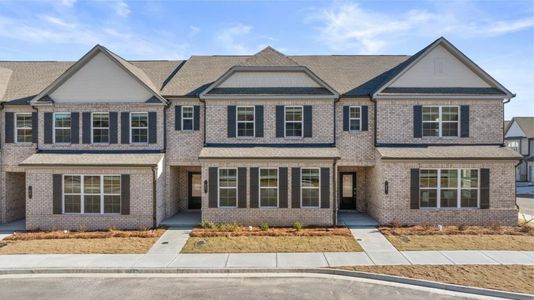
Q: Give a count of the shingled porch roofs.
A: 3